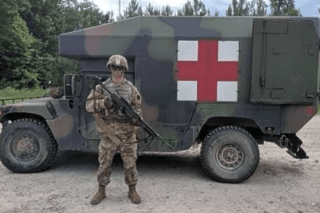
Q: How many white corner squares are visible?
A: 4